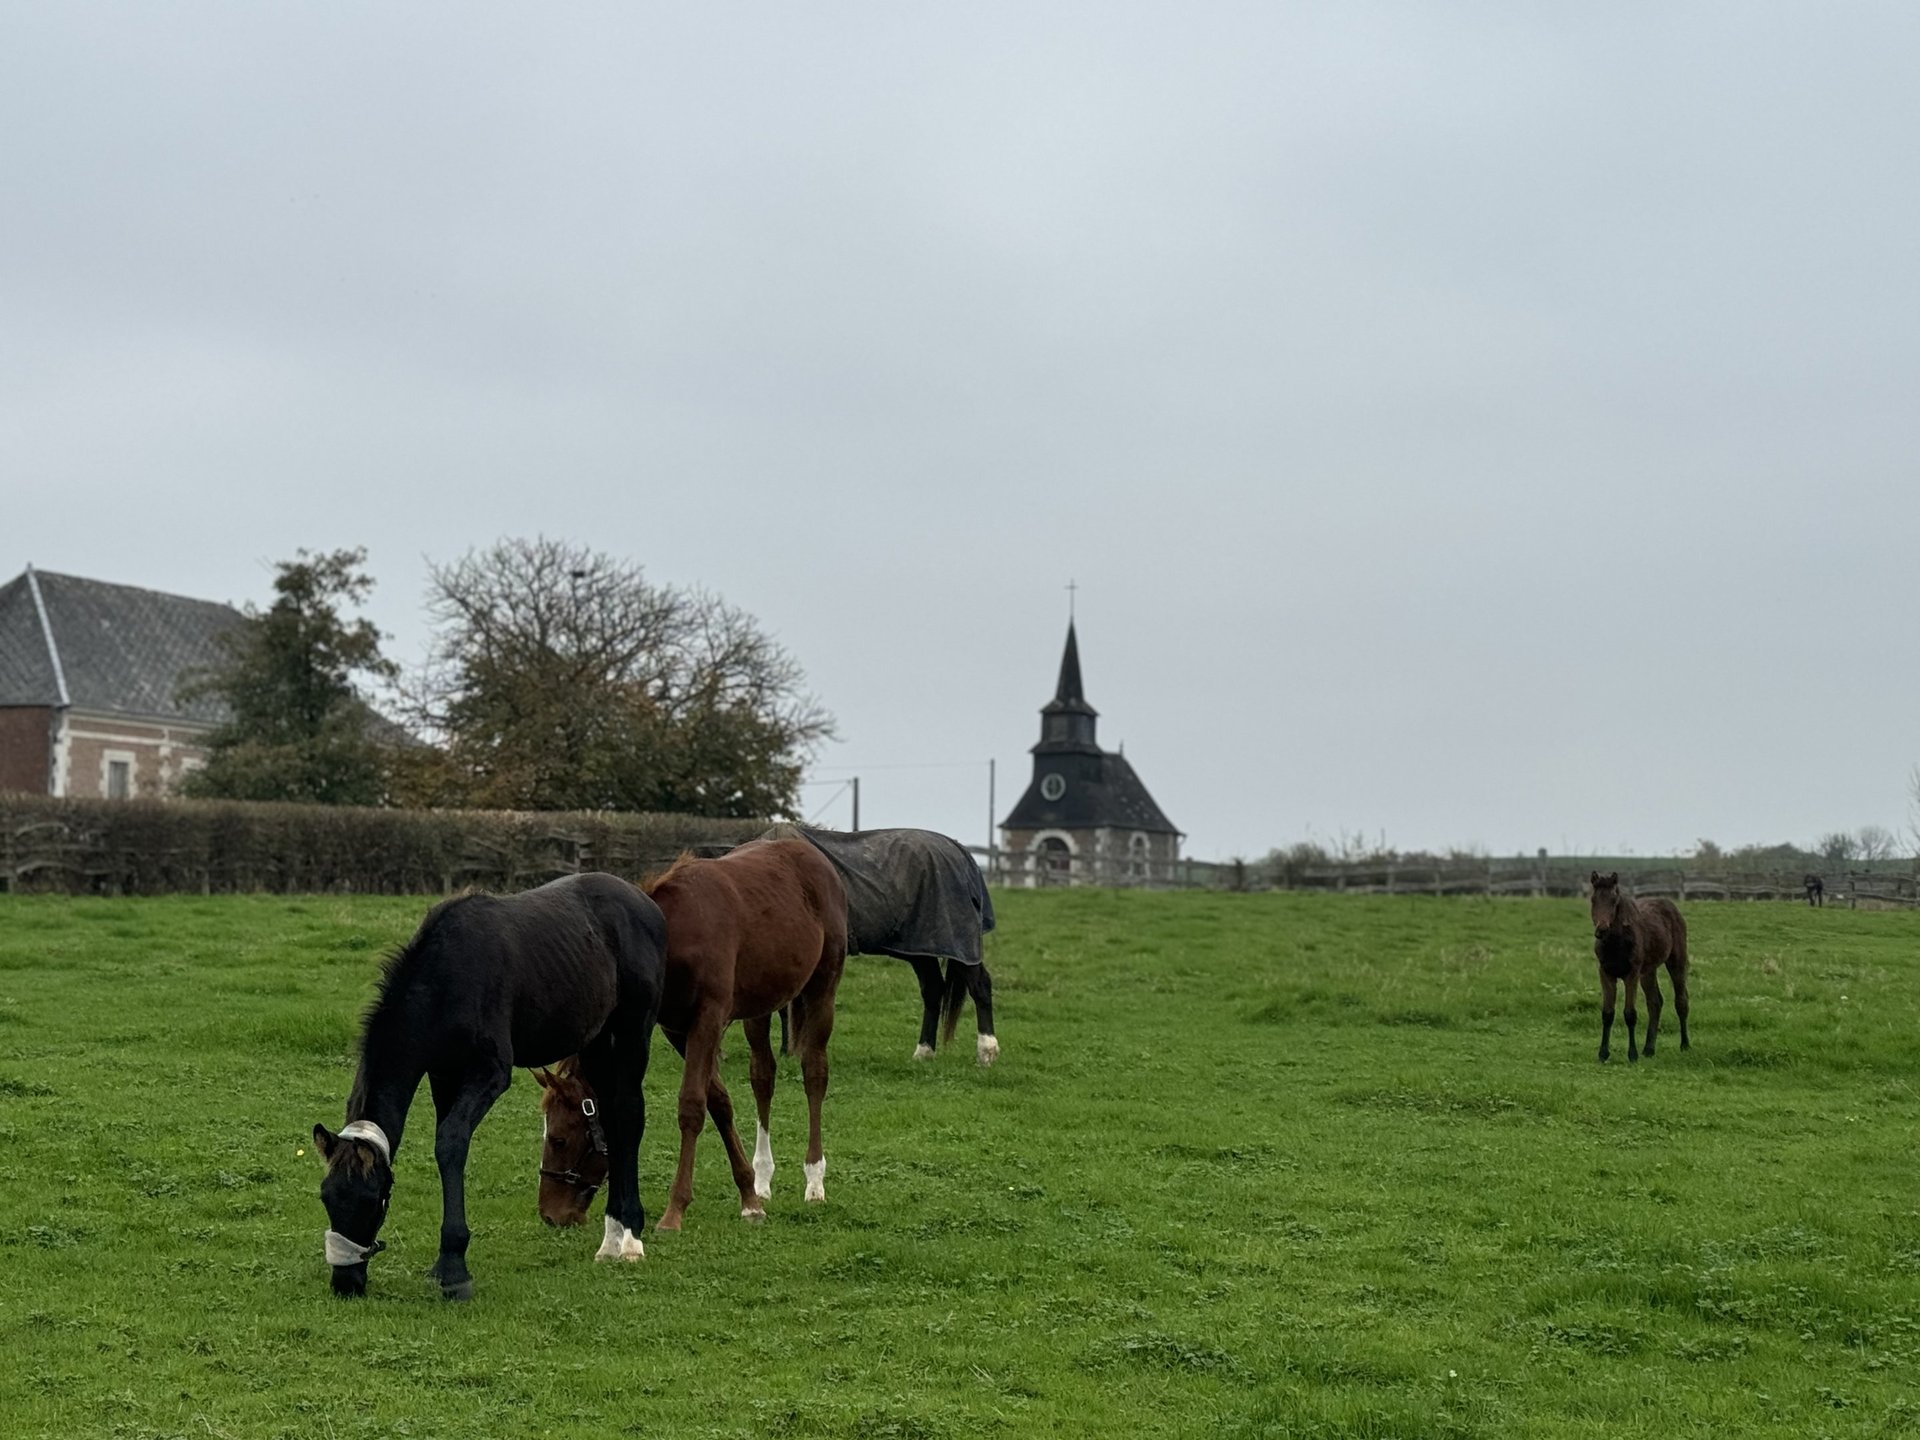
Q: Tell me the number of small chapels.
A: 1